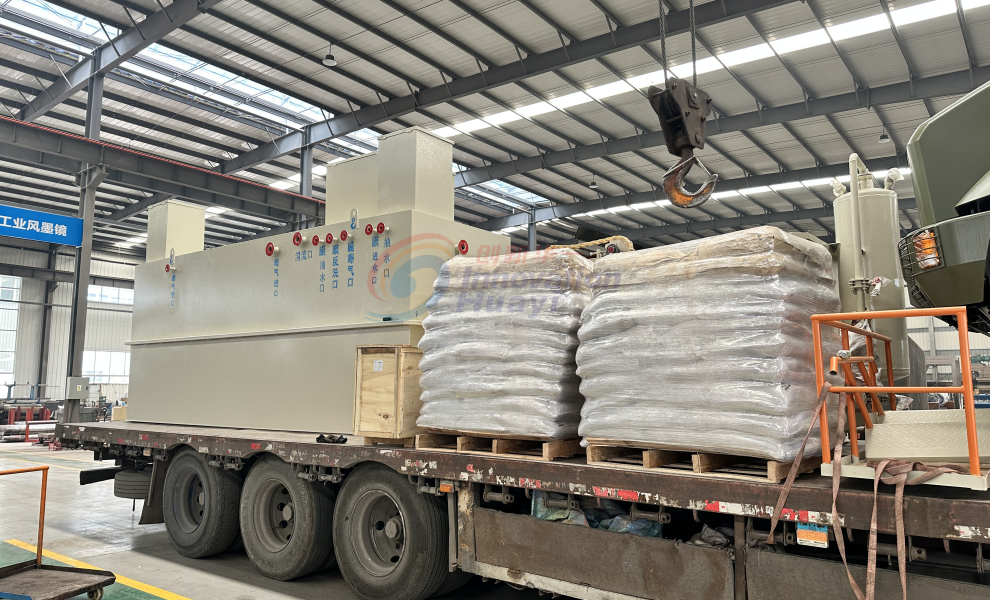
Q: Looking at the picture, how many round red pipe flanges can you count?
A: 9